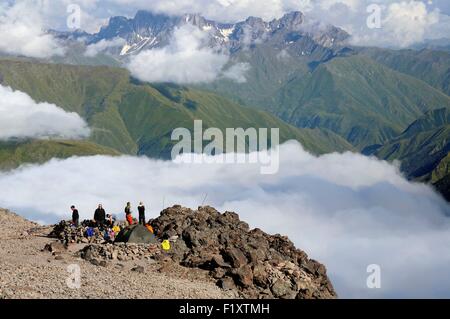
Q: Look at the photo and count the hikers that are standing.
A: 4